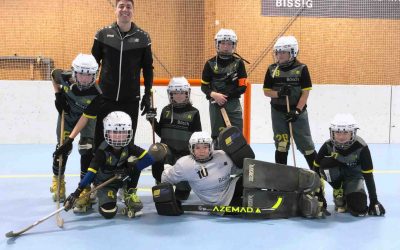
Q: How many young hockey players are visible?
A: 7